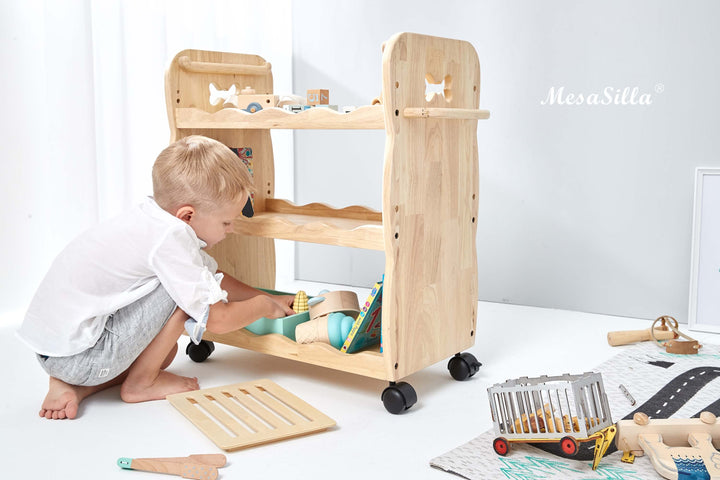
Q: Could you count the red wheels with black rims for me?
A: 2